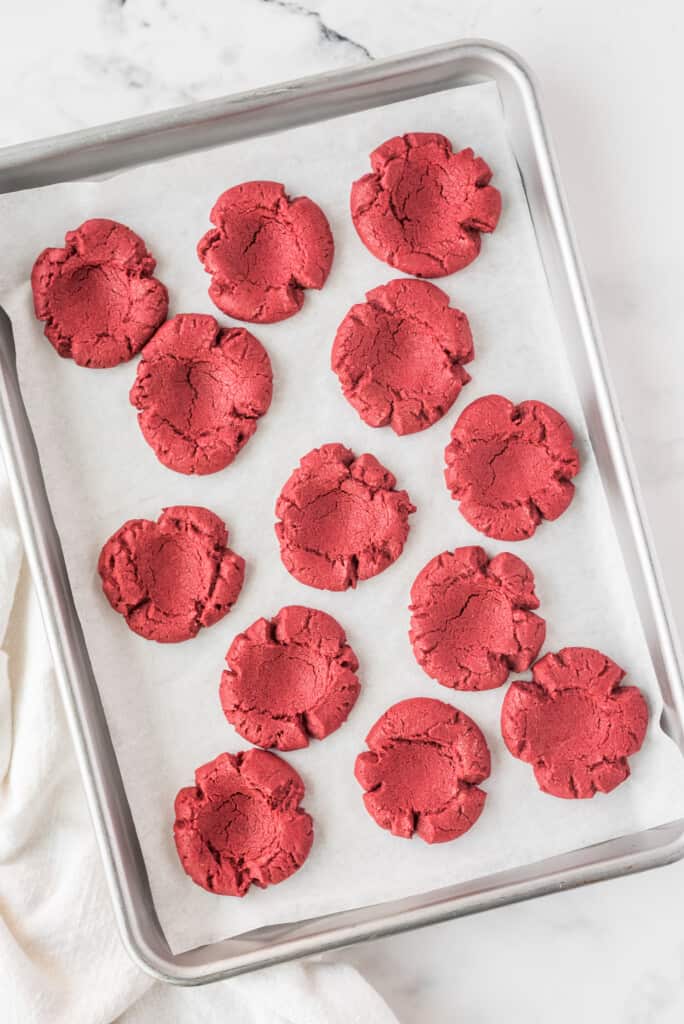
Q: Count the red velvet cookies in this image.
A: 13